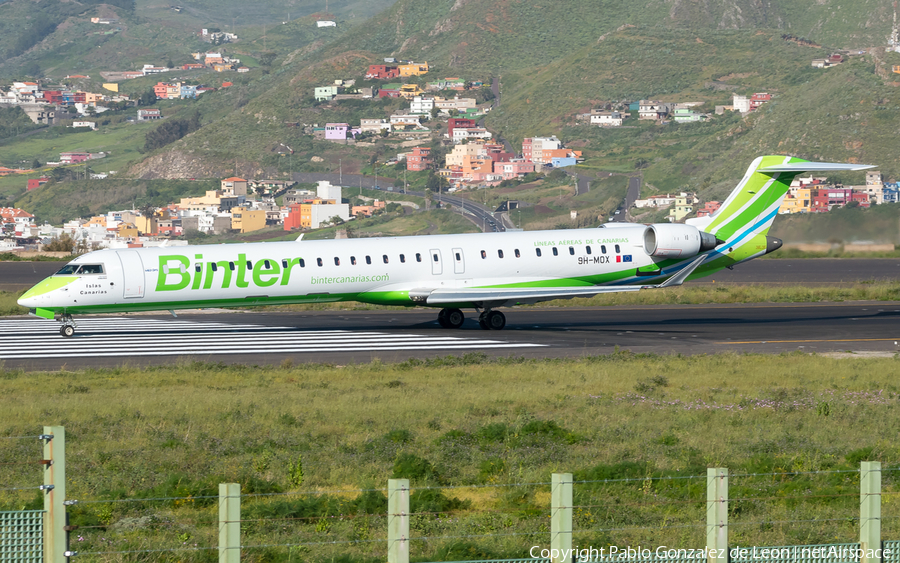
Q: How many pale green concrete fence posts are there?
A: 6